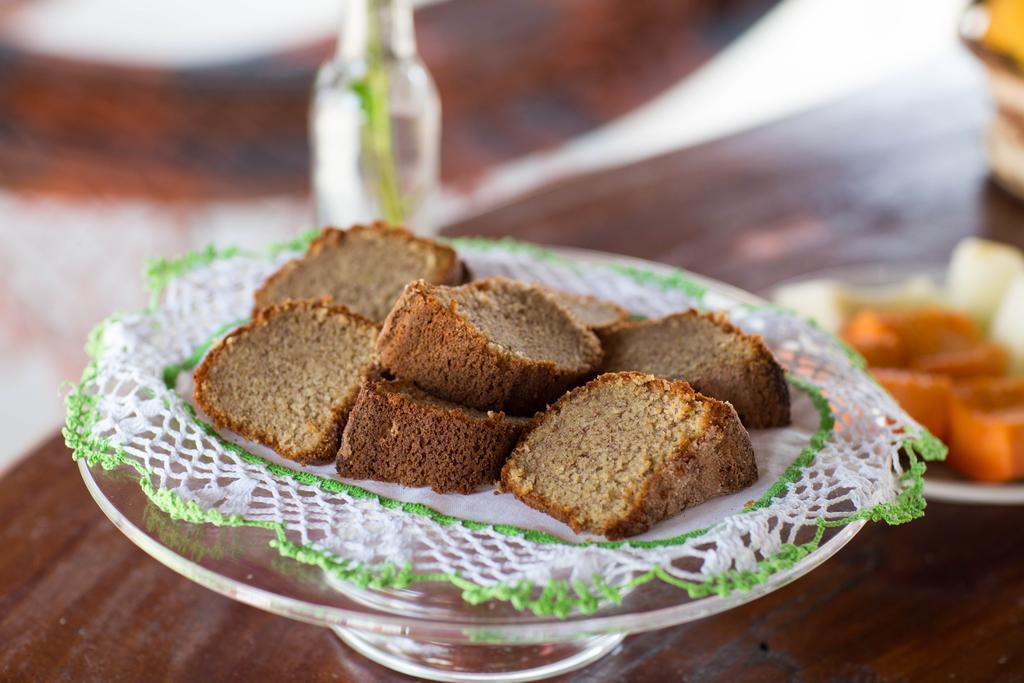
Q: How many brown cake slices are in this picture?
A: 7